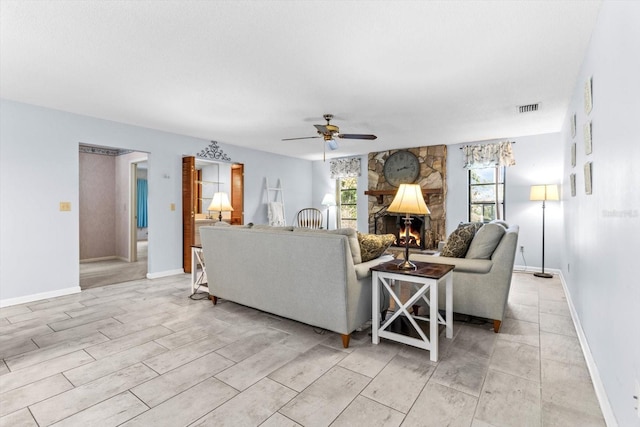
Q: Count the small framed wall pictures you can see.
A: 6